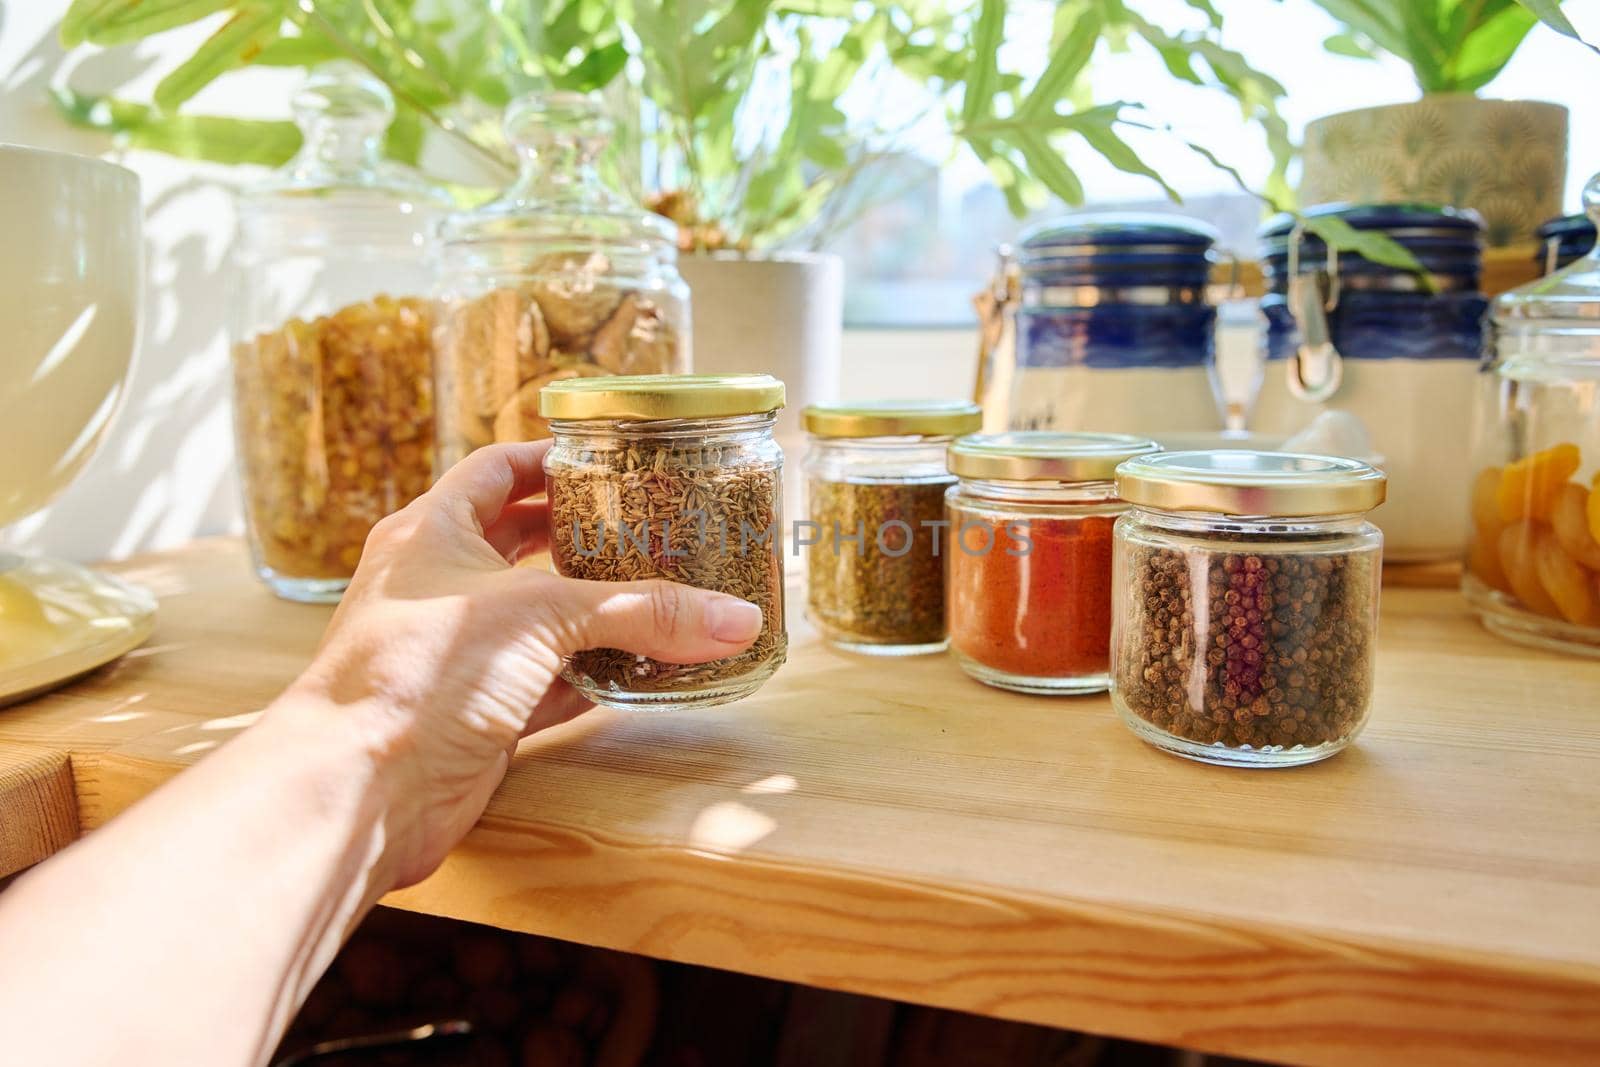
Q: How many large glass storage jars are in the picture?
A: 3